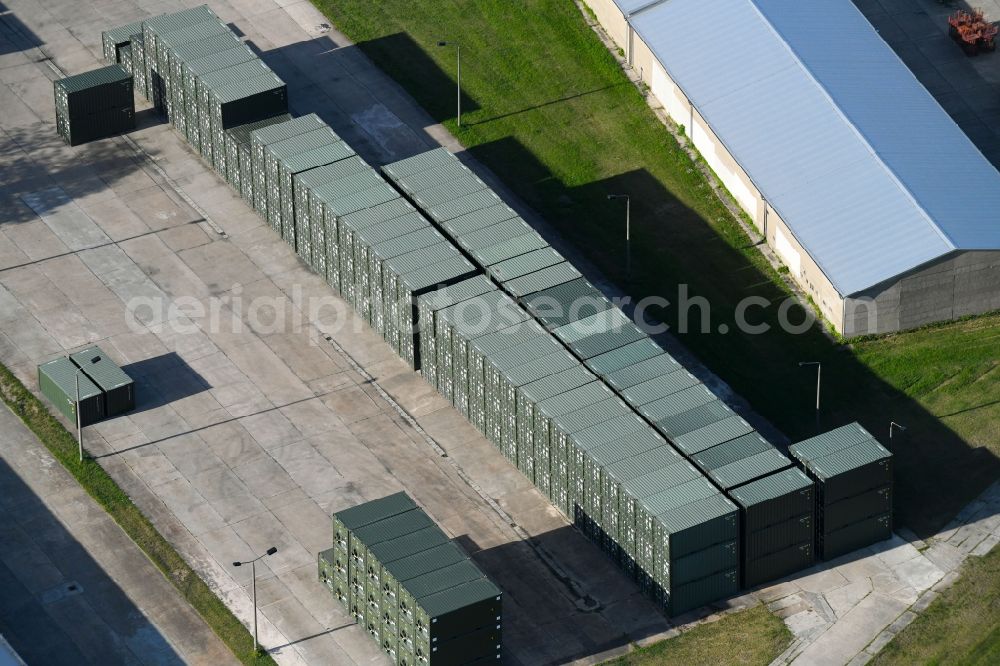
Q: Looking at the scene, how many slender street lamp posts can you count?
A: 6